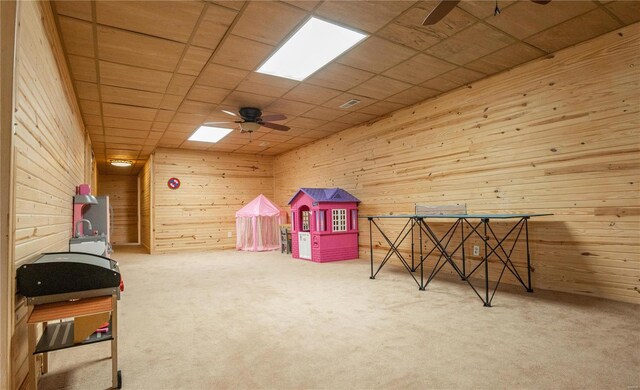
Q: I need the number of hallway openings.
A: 1